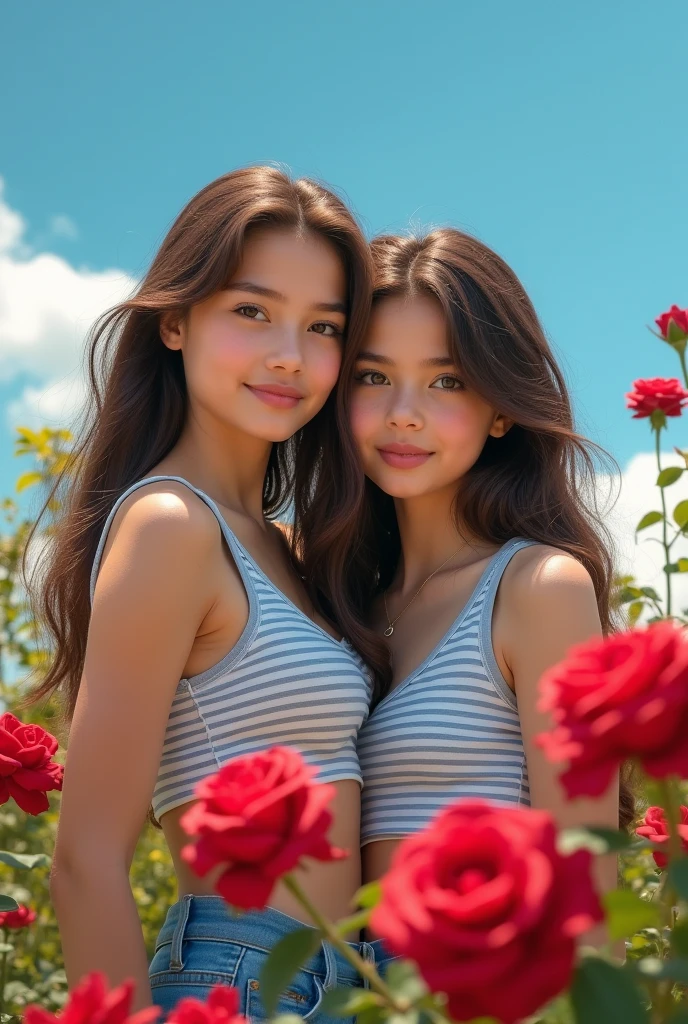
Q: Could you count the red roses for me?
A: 10